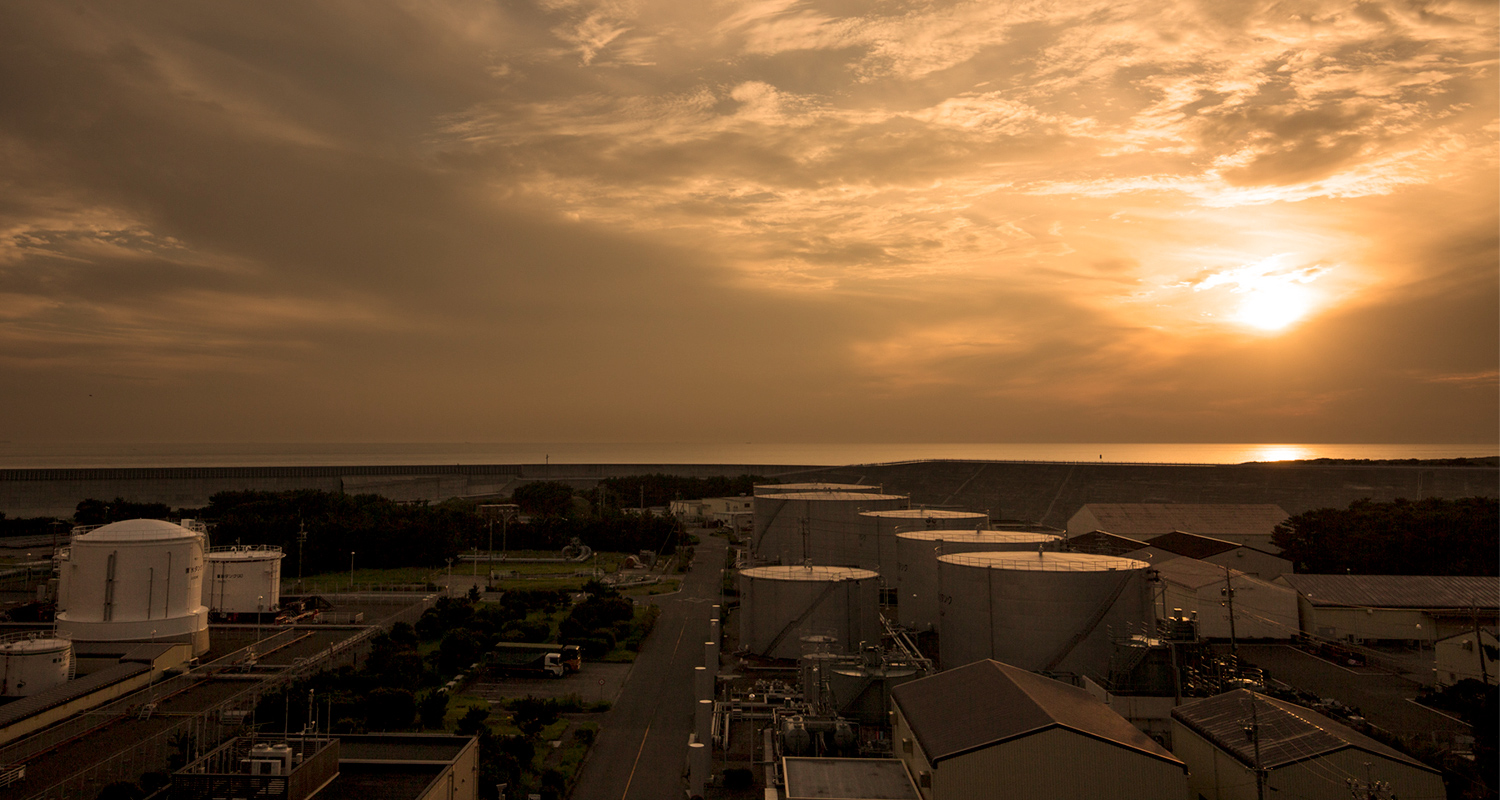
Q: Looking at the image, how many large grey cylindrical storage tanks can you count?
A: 6